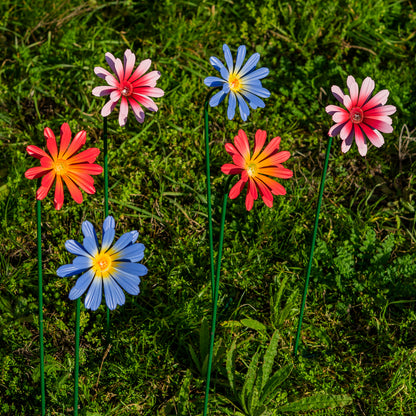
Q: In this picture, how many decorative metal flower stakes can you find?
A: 6